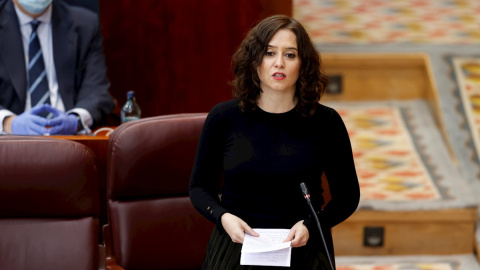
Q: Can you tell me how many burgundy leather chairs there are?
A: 2